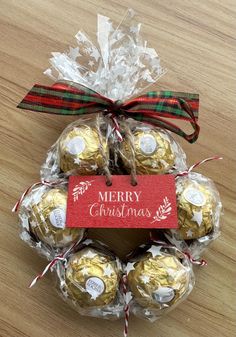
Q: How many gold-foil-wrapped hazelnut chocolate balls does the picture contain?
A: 6